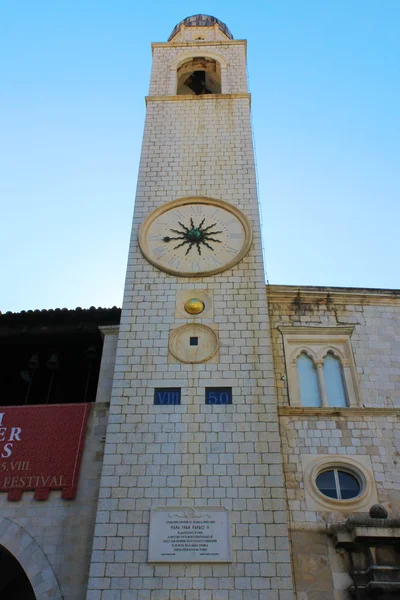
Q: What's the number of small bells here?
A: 3